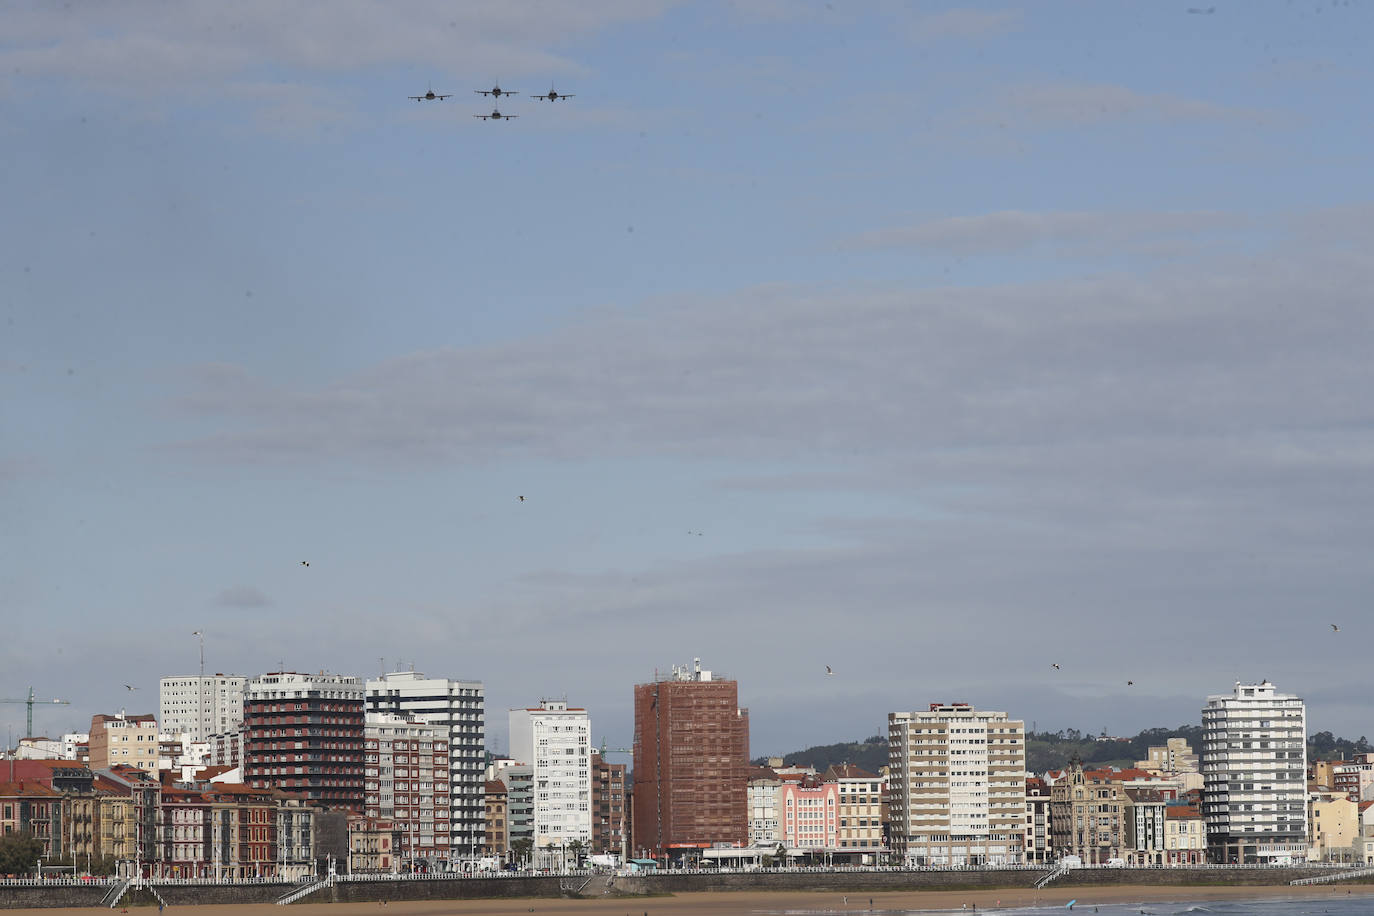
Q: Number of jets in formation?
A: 4